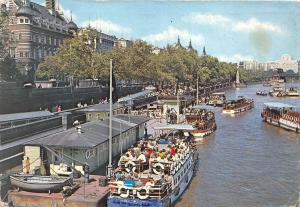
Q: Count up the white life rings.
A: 4